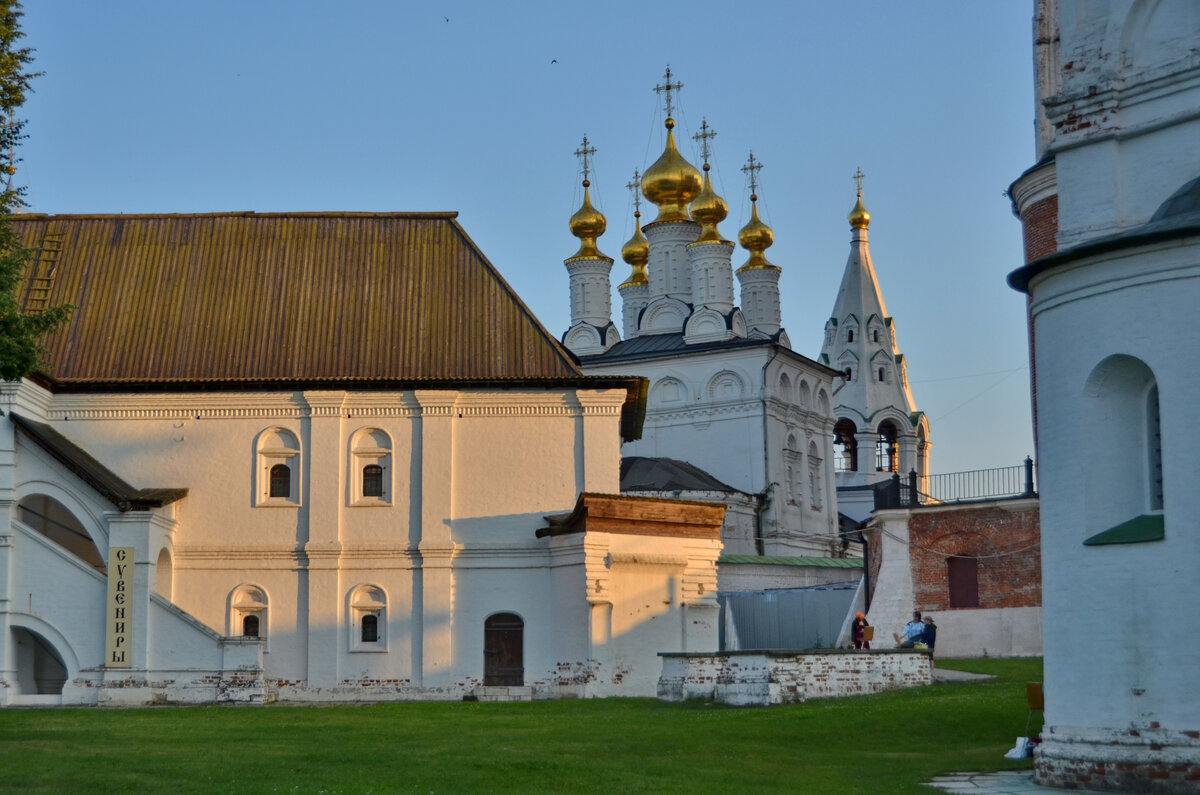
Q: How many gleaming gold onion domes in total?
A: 6